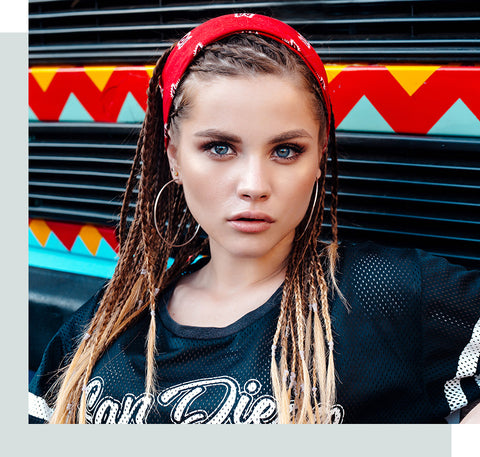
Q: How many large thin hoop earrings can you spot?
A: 2